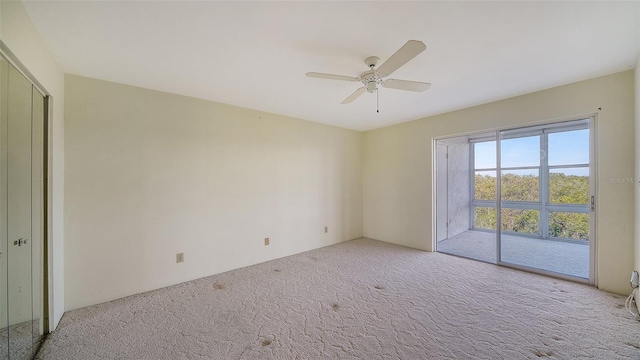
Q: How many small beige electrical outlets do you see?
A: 3